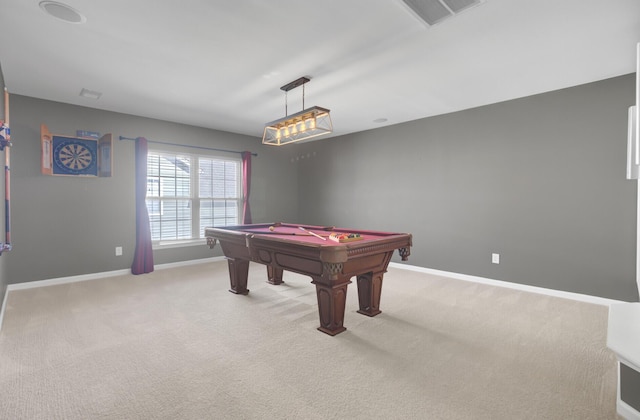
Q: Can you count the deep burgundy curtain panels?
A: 2